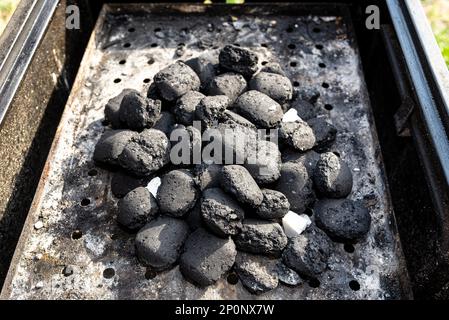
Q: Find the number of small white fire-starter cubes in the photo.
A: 3